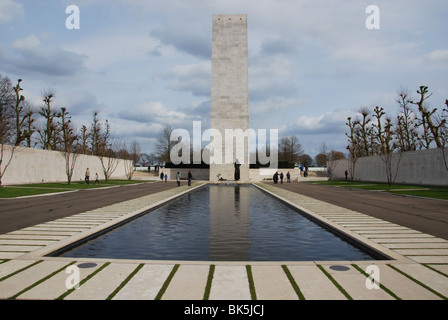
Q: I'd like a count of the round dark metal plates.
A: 2